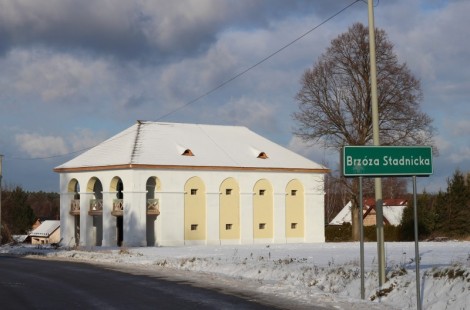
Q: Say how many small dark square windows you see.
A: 8